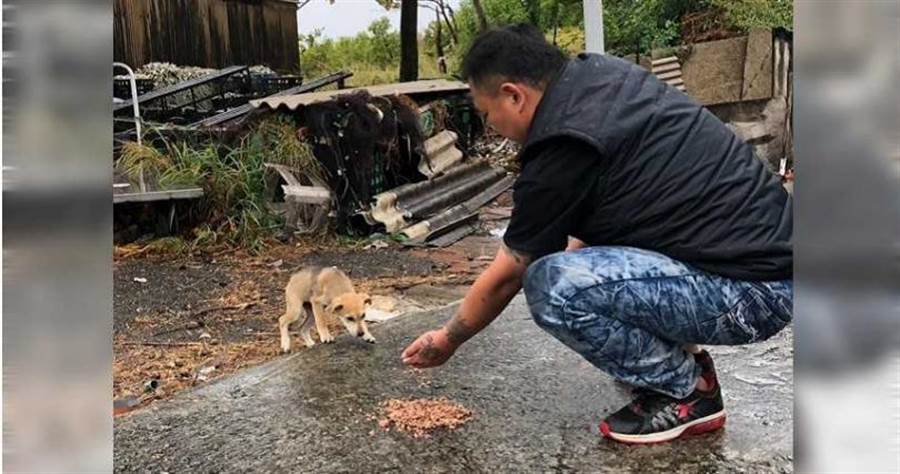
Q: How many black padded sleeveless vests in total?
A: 1